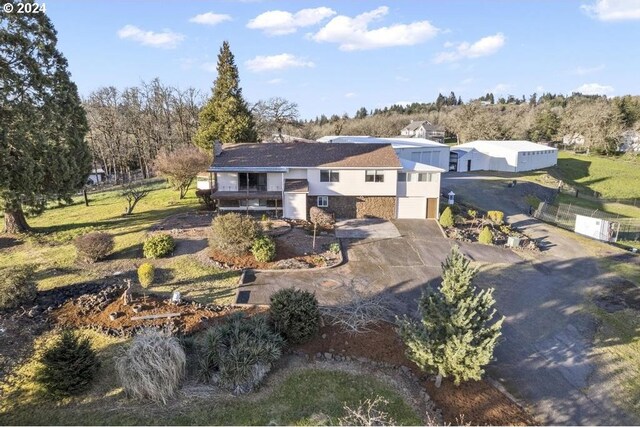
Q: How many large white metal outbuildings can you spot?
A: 2